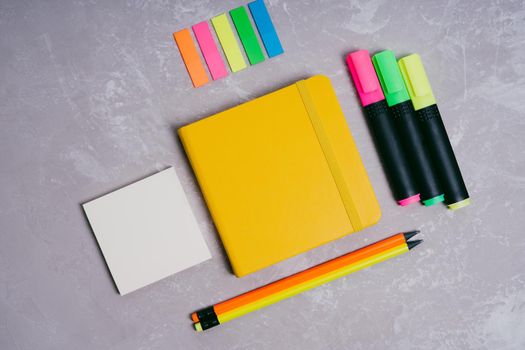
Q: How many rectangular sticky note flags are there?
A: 5